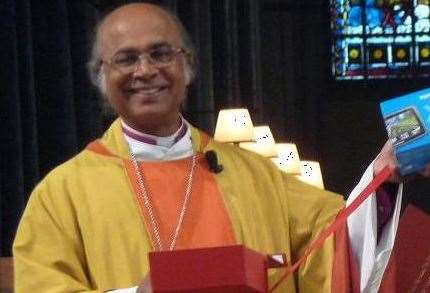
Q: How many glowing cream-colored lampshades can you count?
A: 4